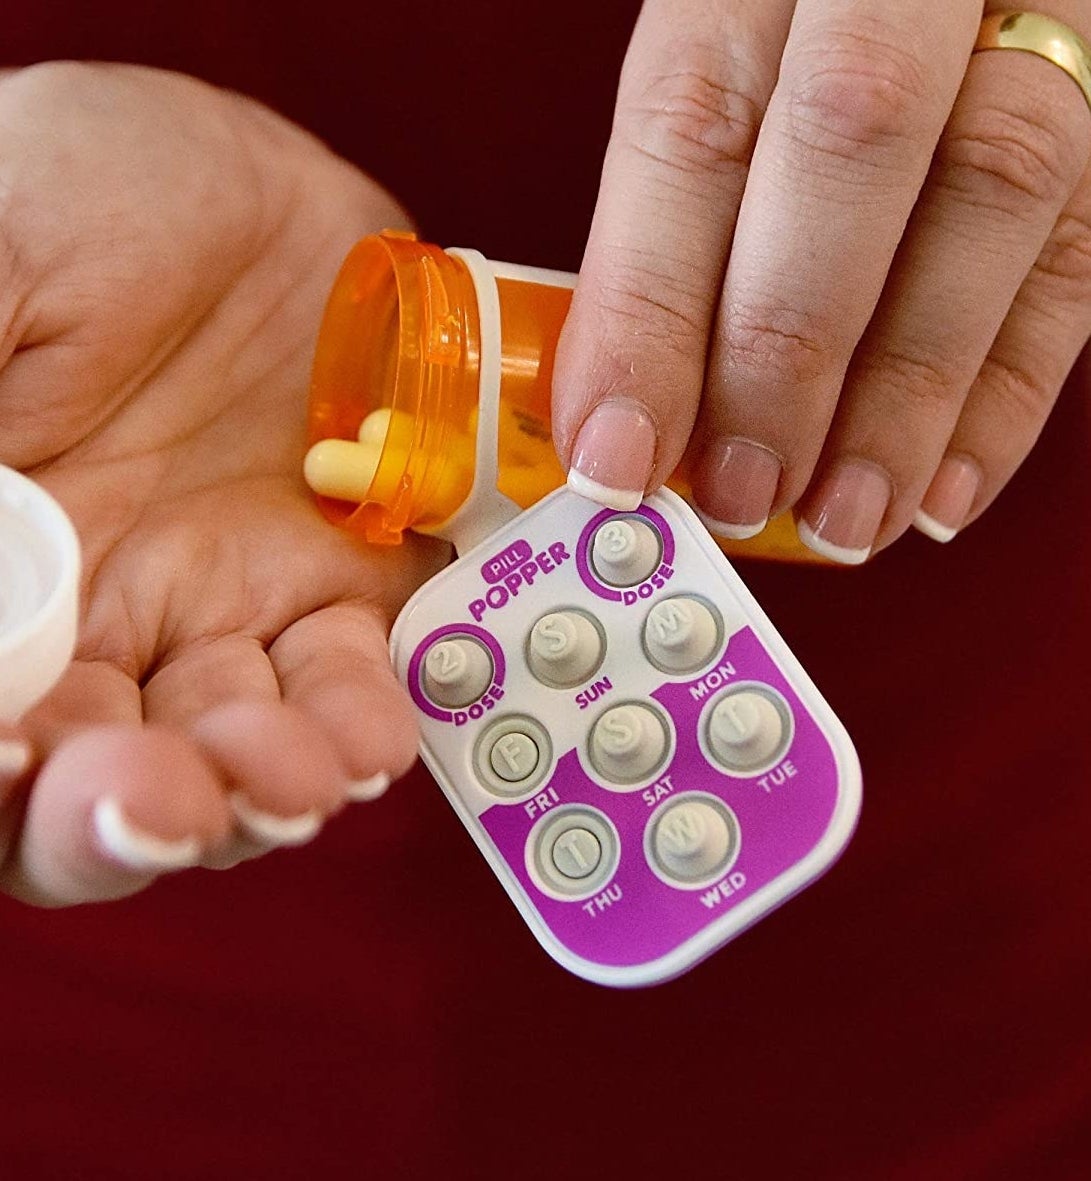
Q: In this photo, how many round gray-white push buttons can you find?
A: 9